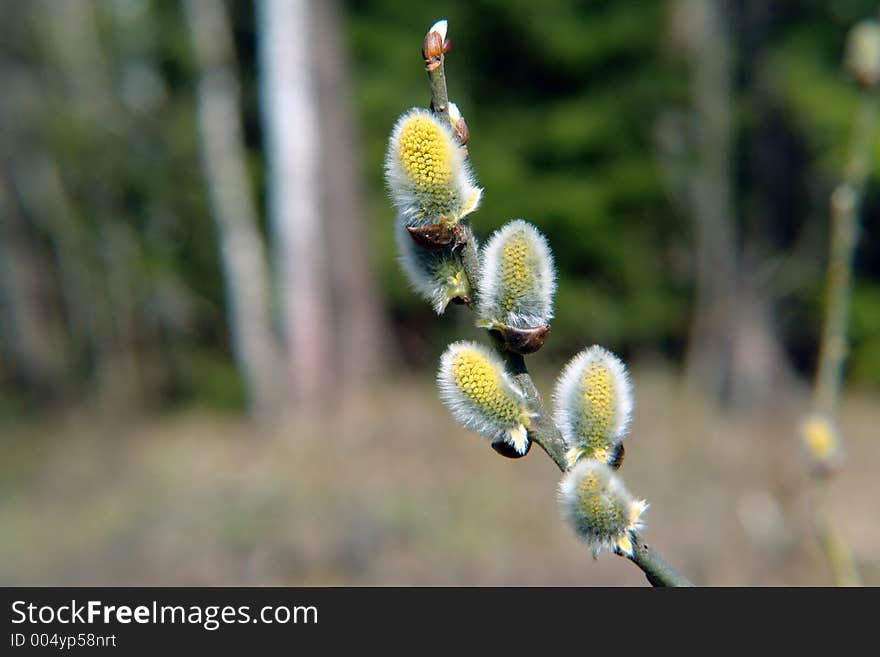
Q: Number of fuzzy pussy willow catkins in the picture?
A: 6